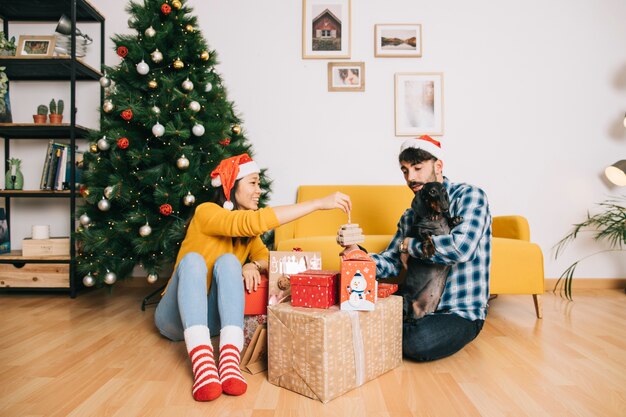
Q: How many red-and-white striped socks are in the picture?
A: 2